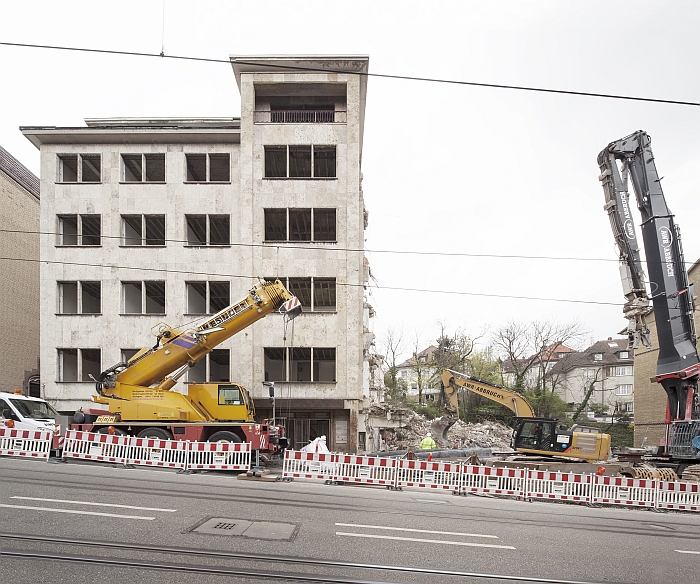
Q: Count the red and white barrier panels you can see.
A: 11